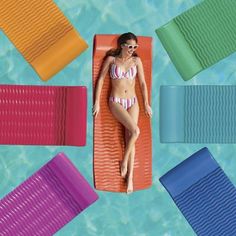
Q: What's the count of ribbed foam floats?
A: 7